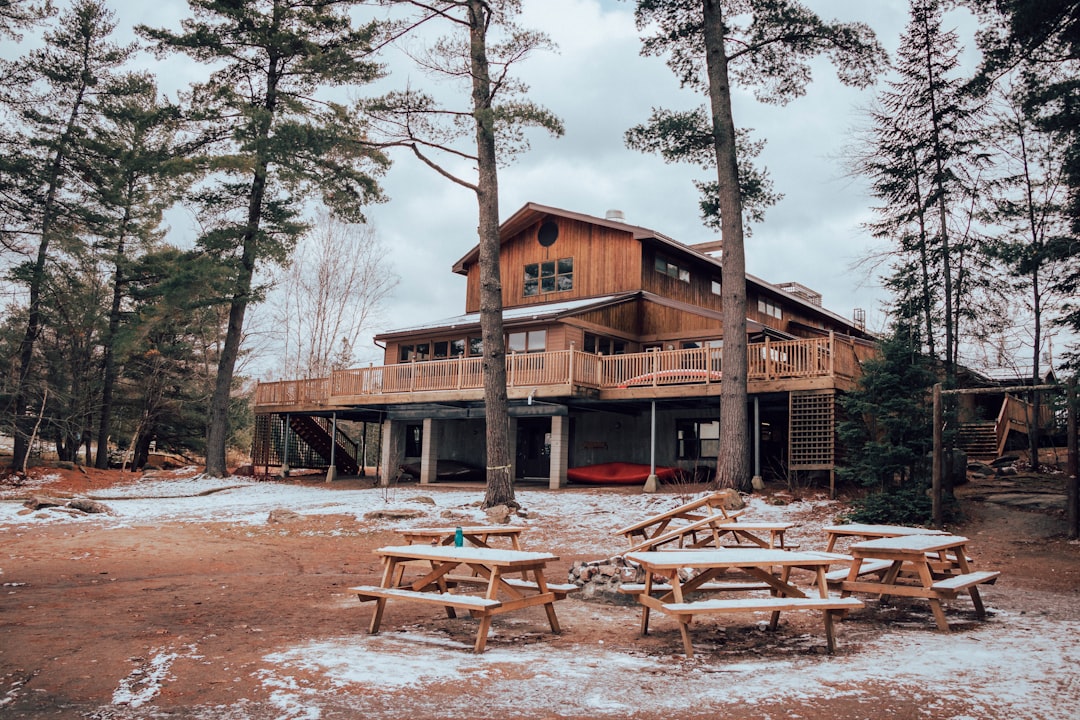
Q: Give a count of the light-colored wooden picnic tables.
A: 7